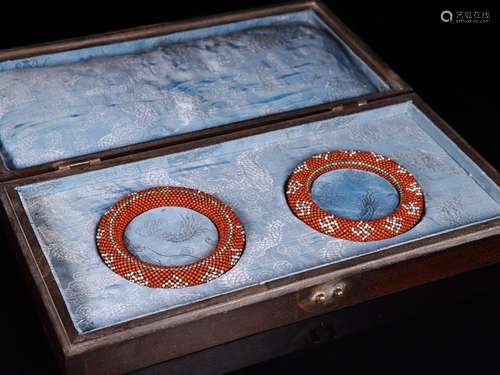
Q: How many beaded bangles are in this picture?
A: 2